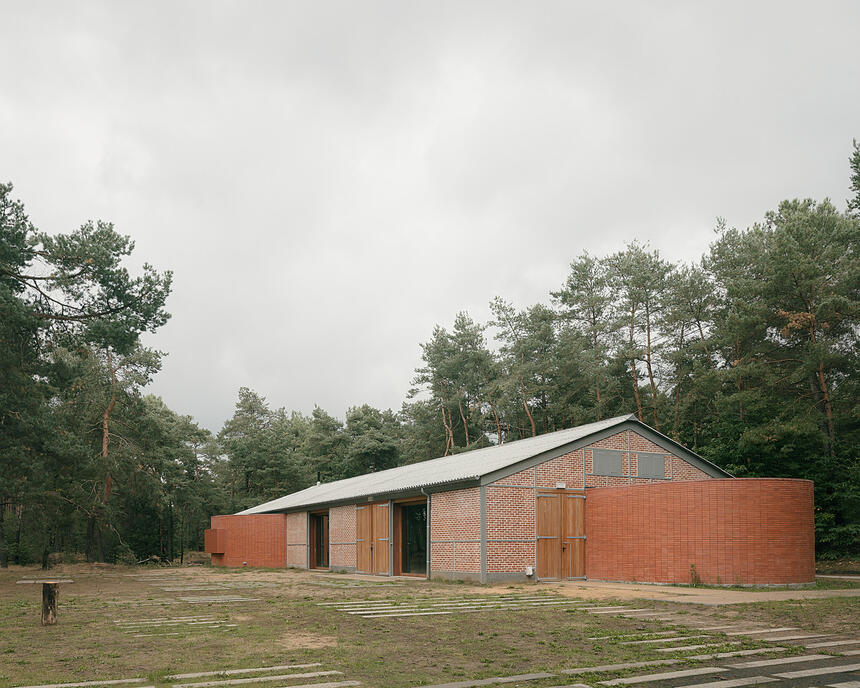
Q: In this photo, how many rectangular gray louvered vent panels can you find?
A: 2